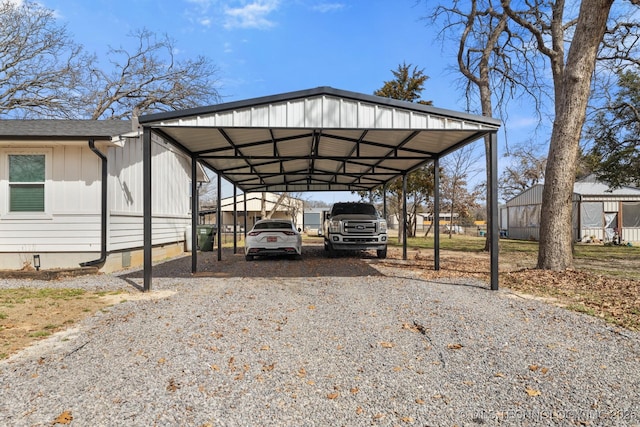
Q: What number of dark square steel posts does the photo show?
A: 10